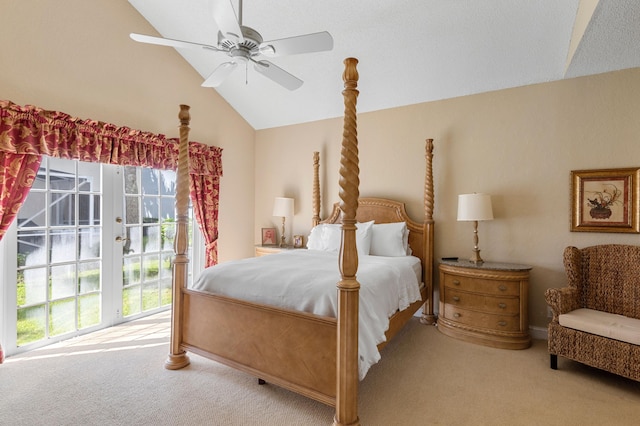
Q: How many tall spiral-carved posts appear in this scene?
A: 4